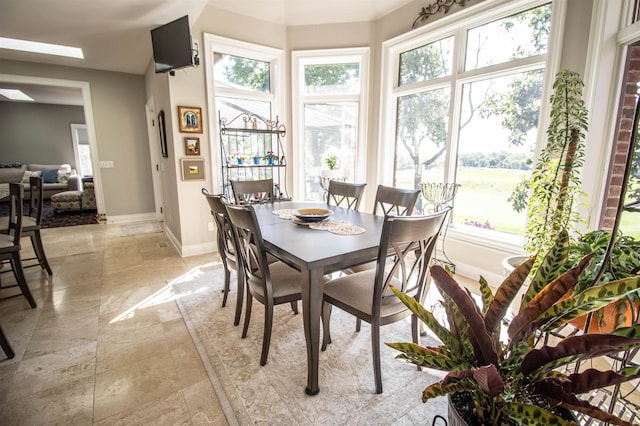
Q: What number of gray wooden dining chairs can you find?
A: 6